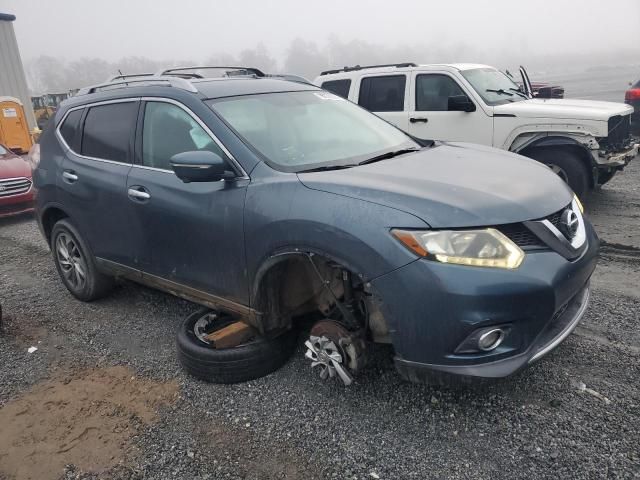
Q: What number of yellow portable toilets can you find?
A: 1